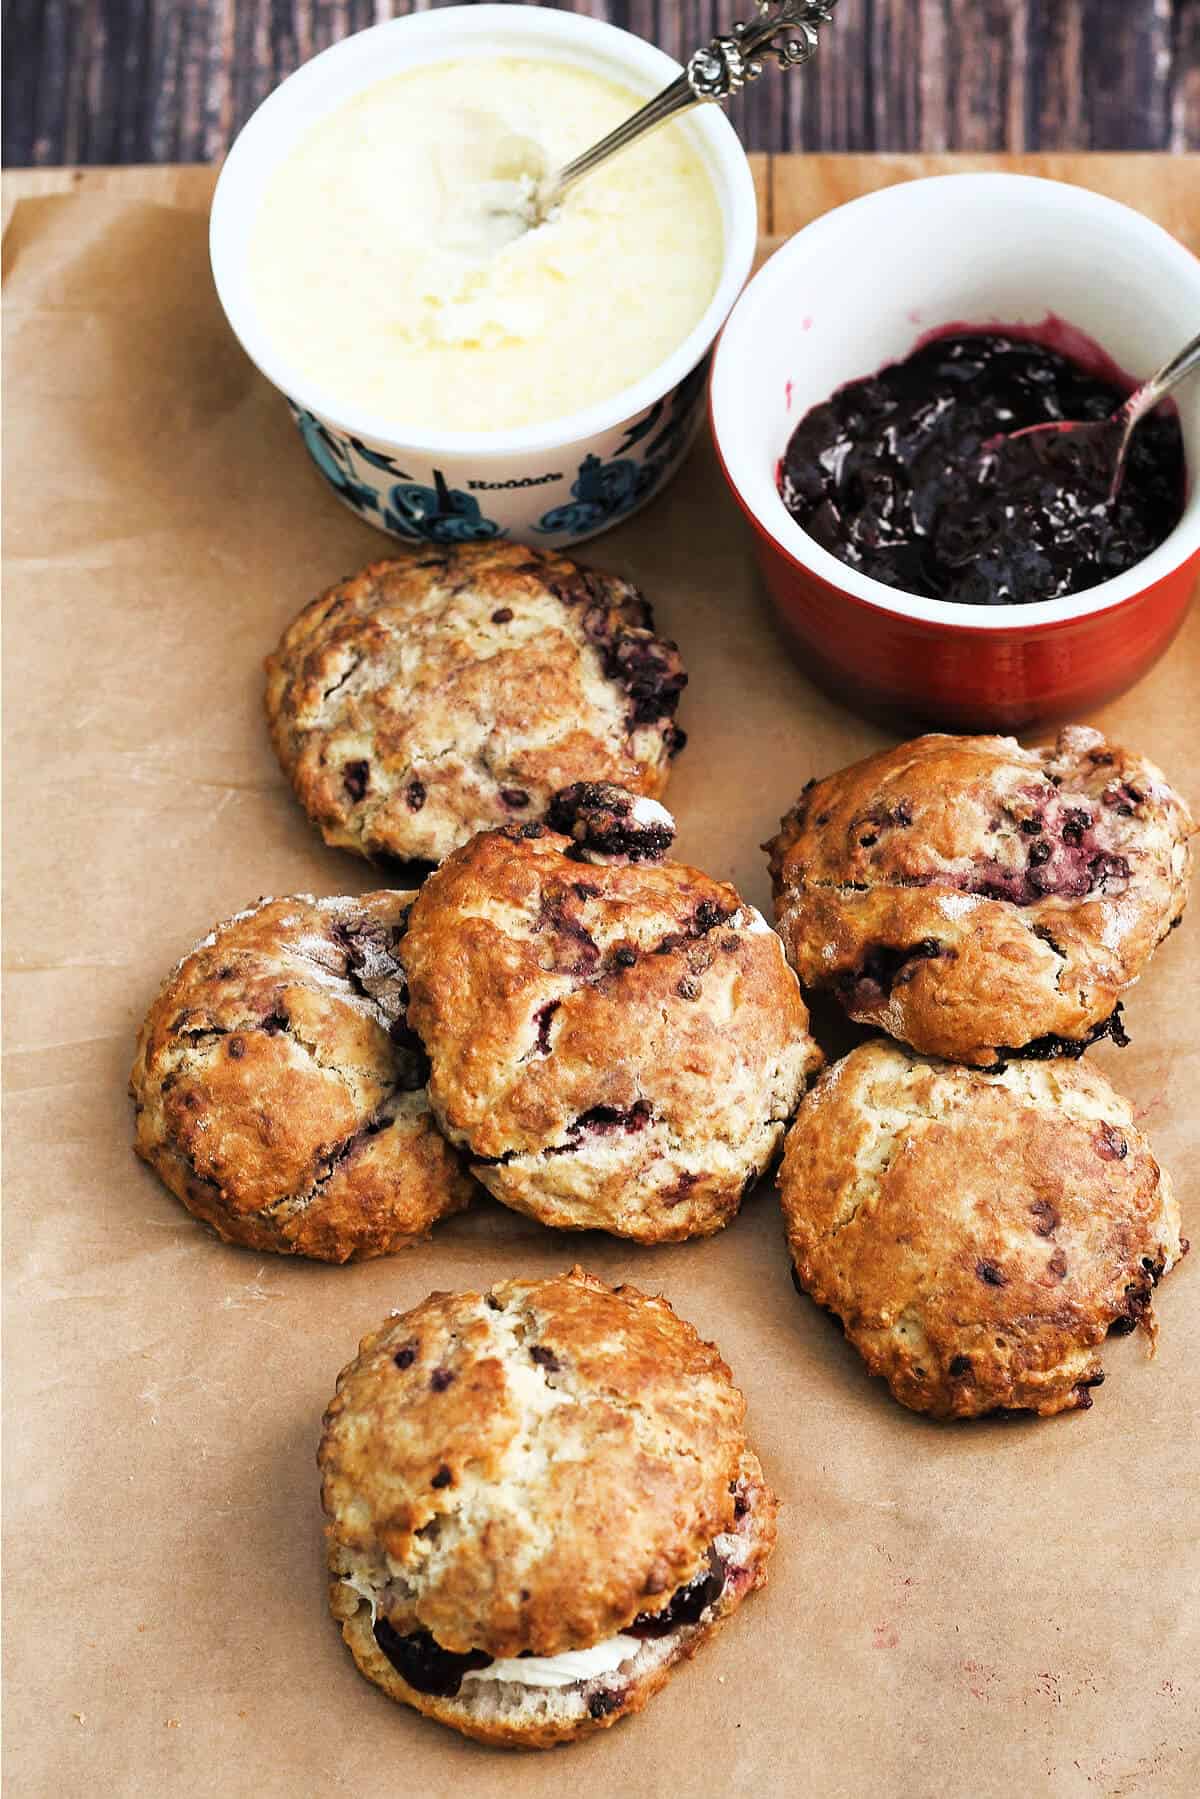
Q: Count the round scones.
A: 6